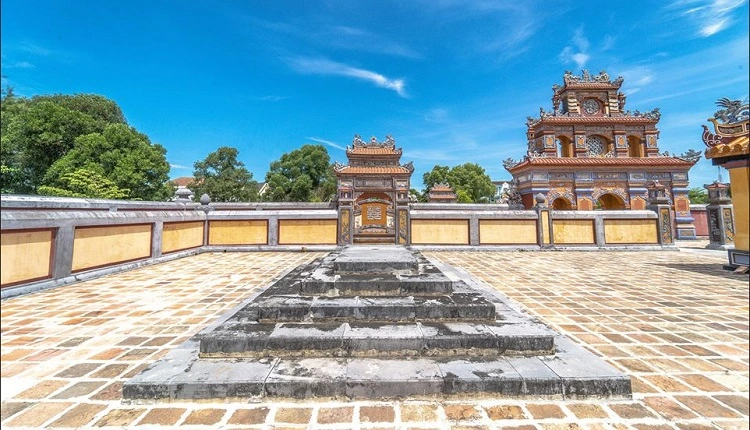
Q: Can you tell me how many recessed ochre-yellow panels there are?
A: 9